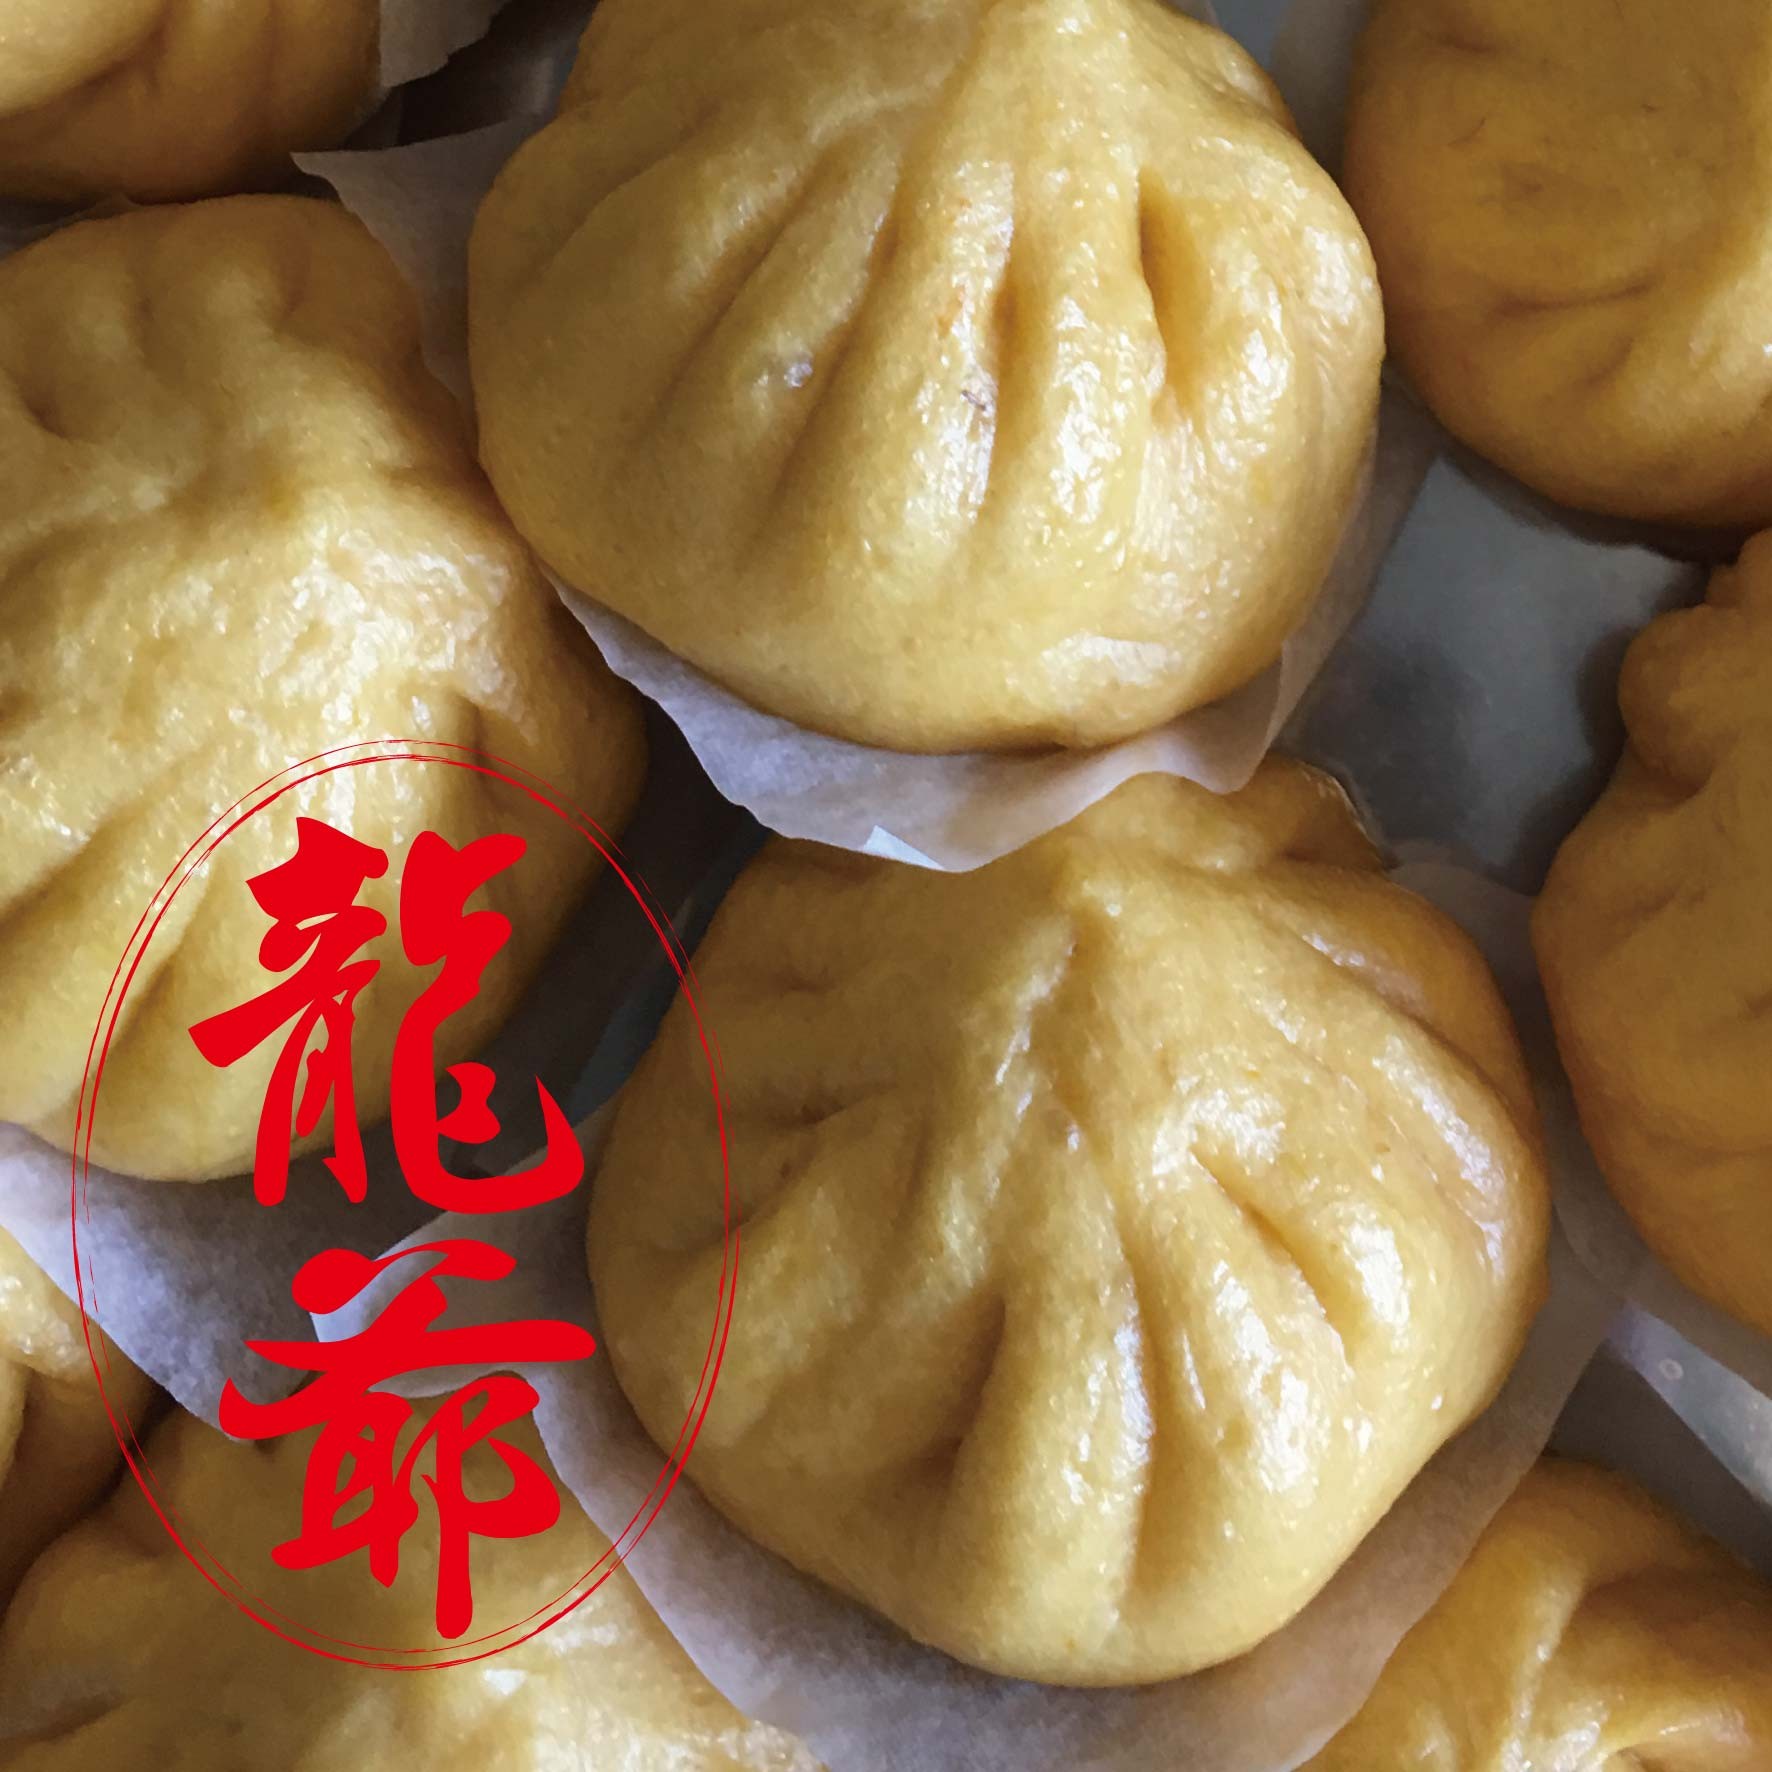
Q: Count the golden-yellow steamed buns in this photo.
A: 9